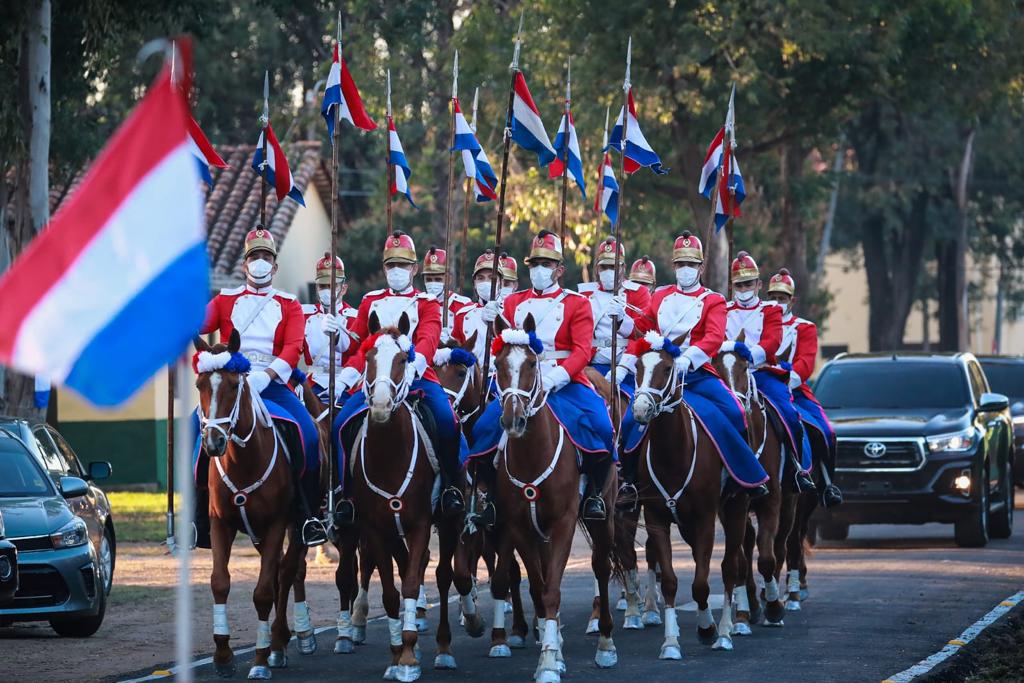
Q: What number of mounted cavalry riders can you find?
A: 12